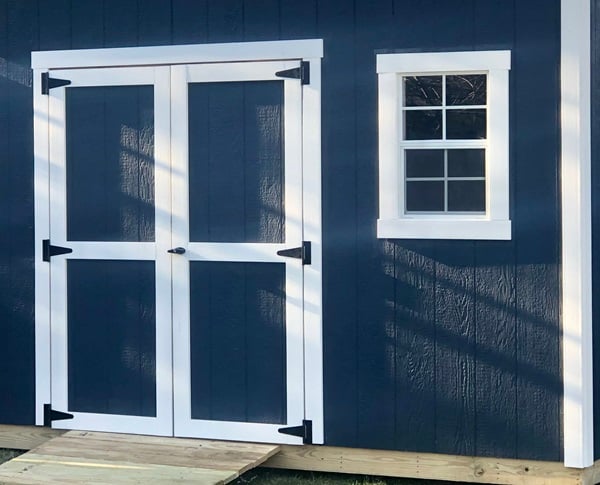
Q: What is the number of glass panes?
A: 8